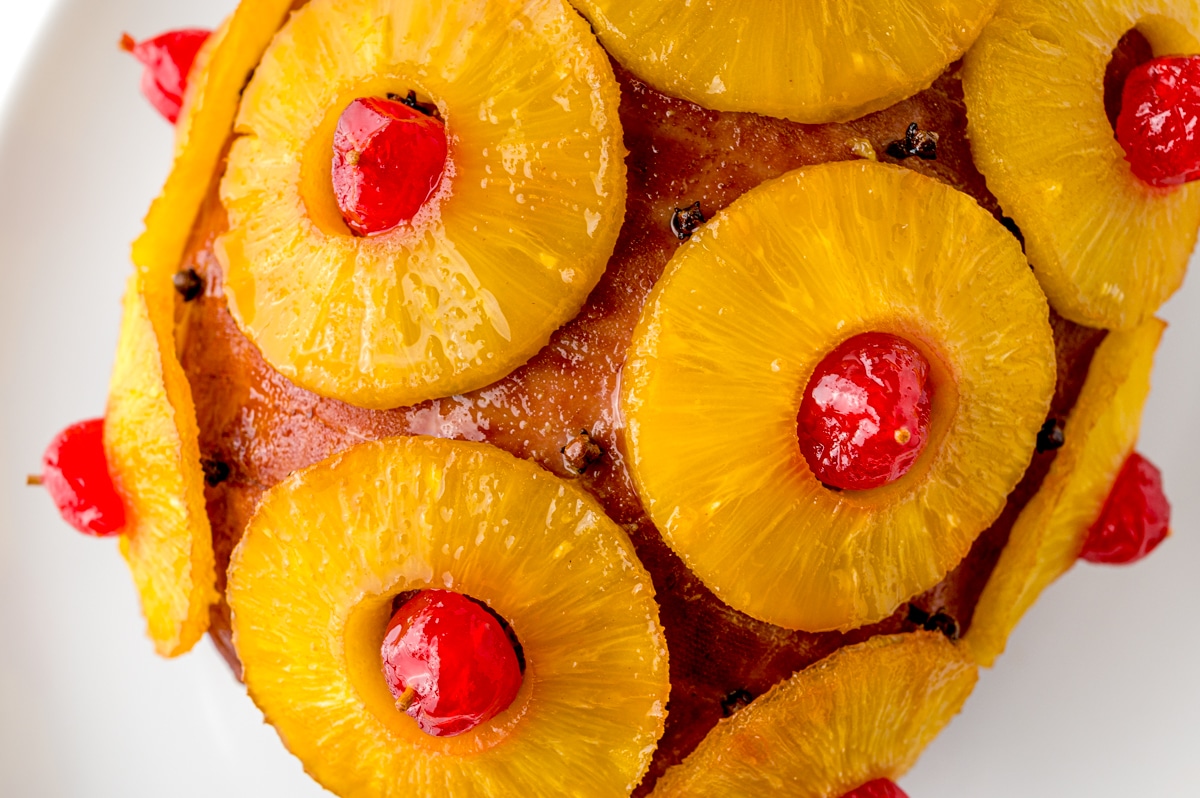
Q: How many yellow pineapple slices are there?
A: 9